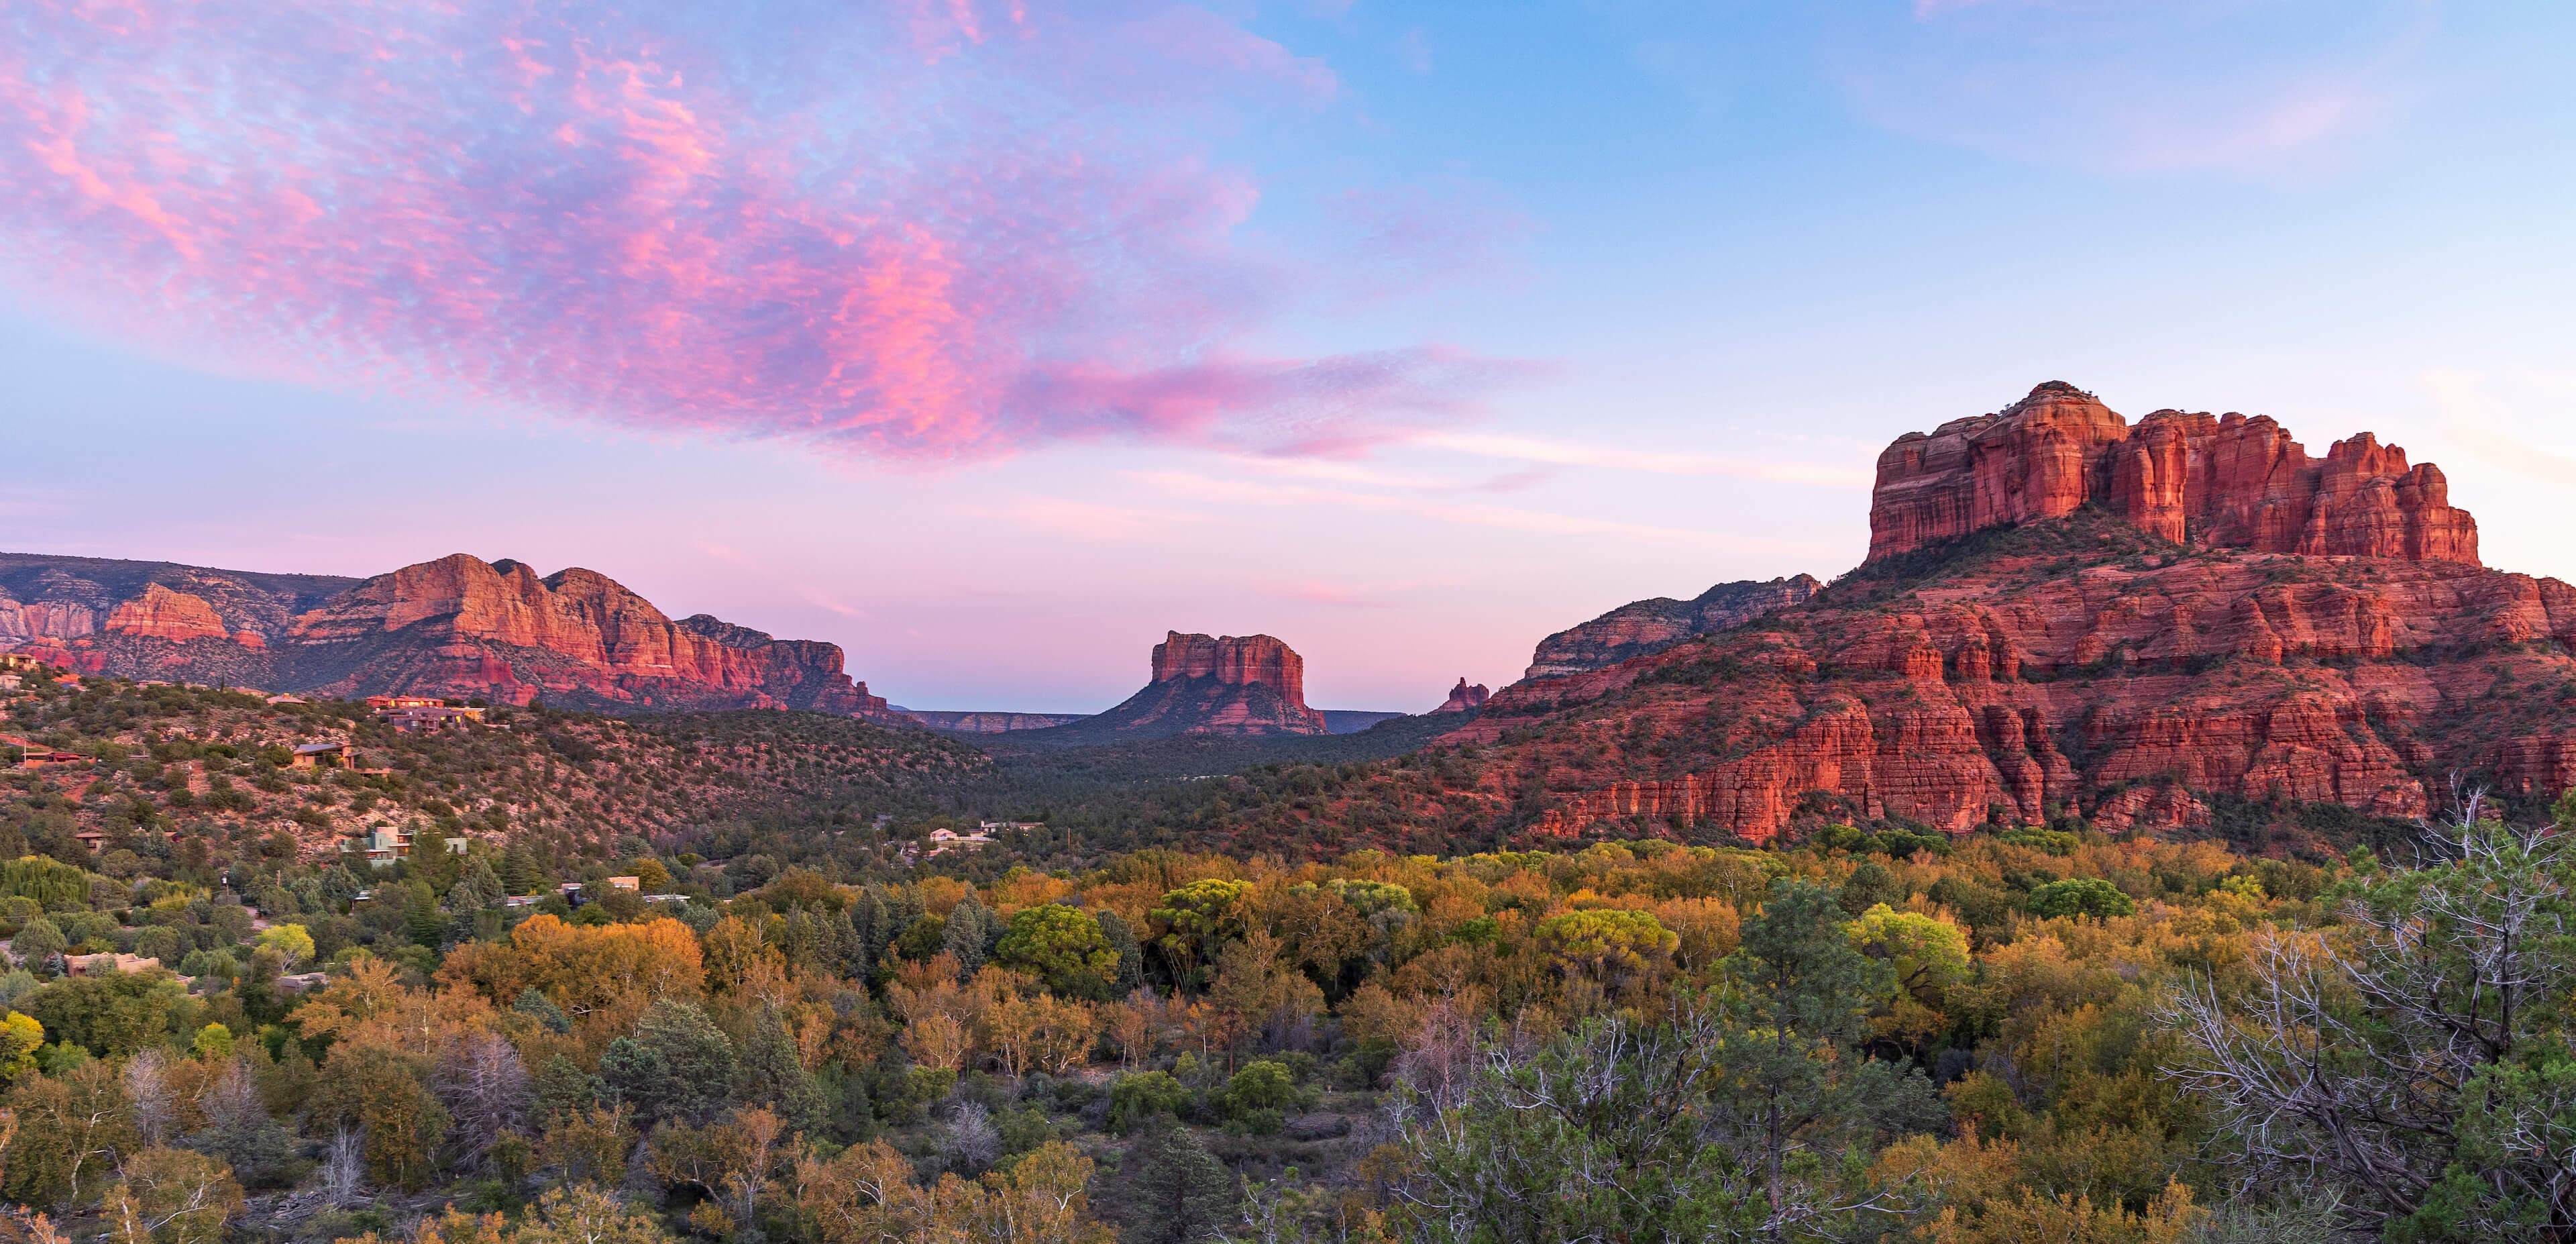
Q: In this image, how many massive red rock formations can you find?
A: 3